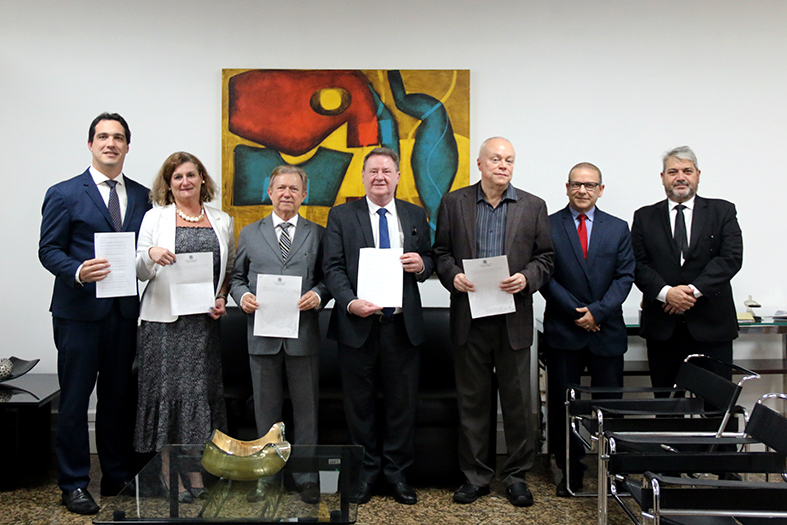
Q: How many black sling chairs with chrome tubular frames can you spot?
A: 2